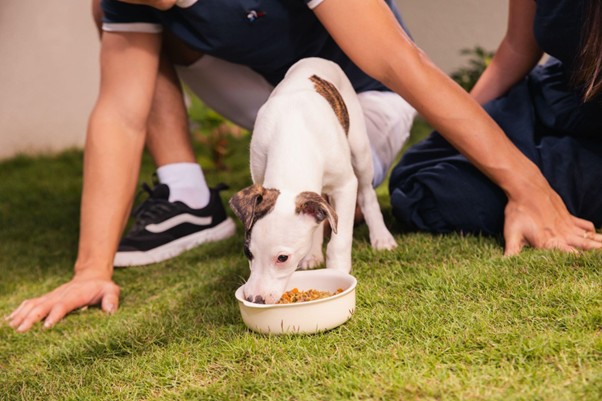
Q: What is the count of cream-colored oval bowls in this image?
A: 1